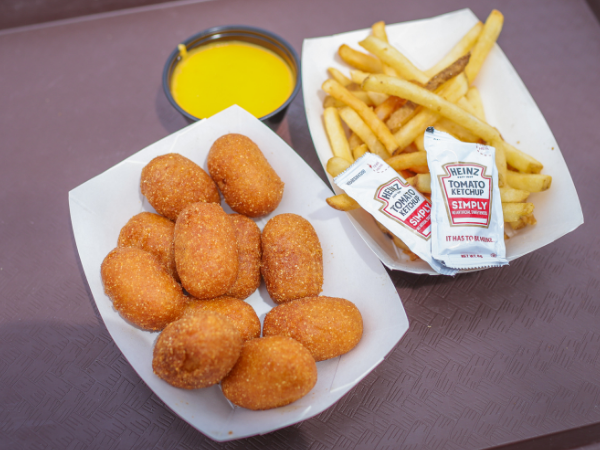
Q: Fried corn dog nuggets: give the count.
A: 11